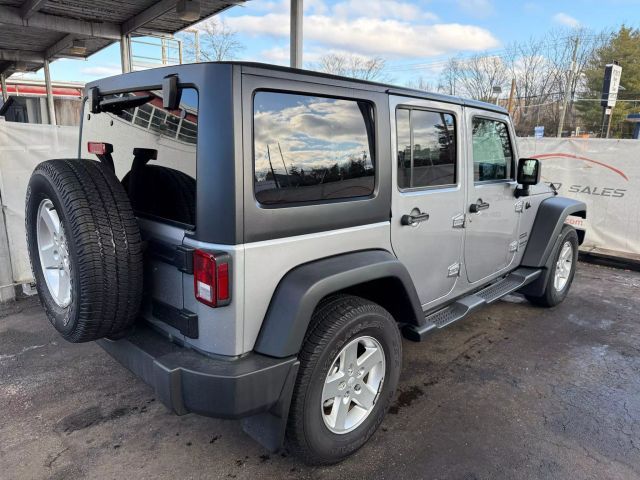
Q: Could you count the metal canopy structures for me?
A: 1